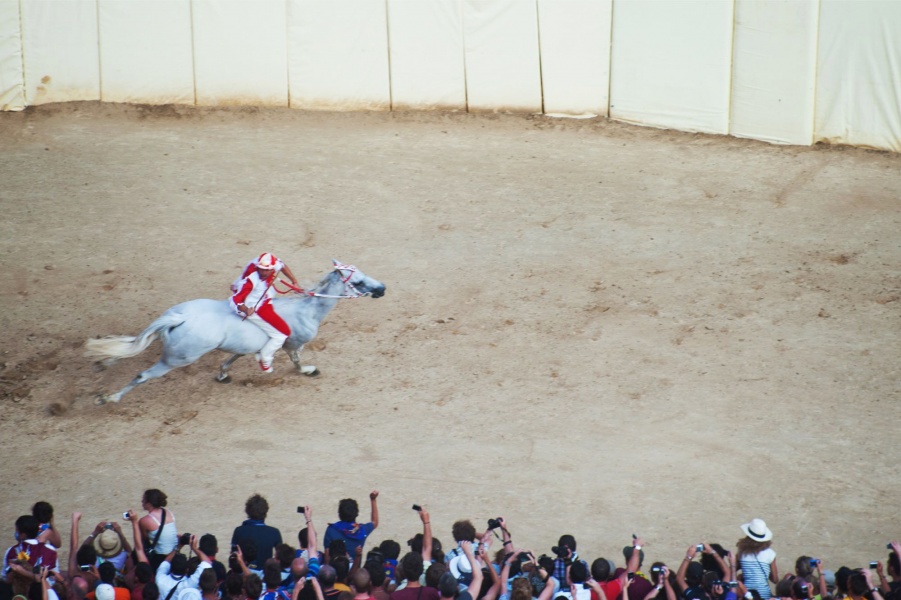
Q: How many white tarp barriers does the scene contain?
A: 11